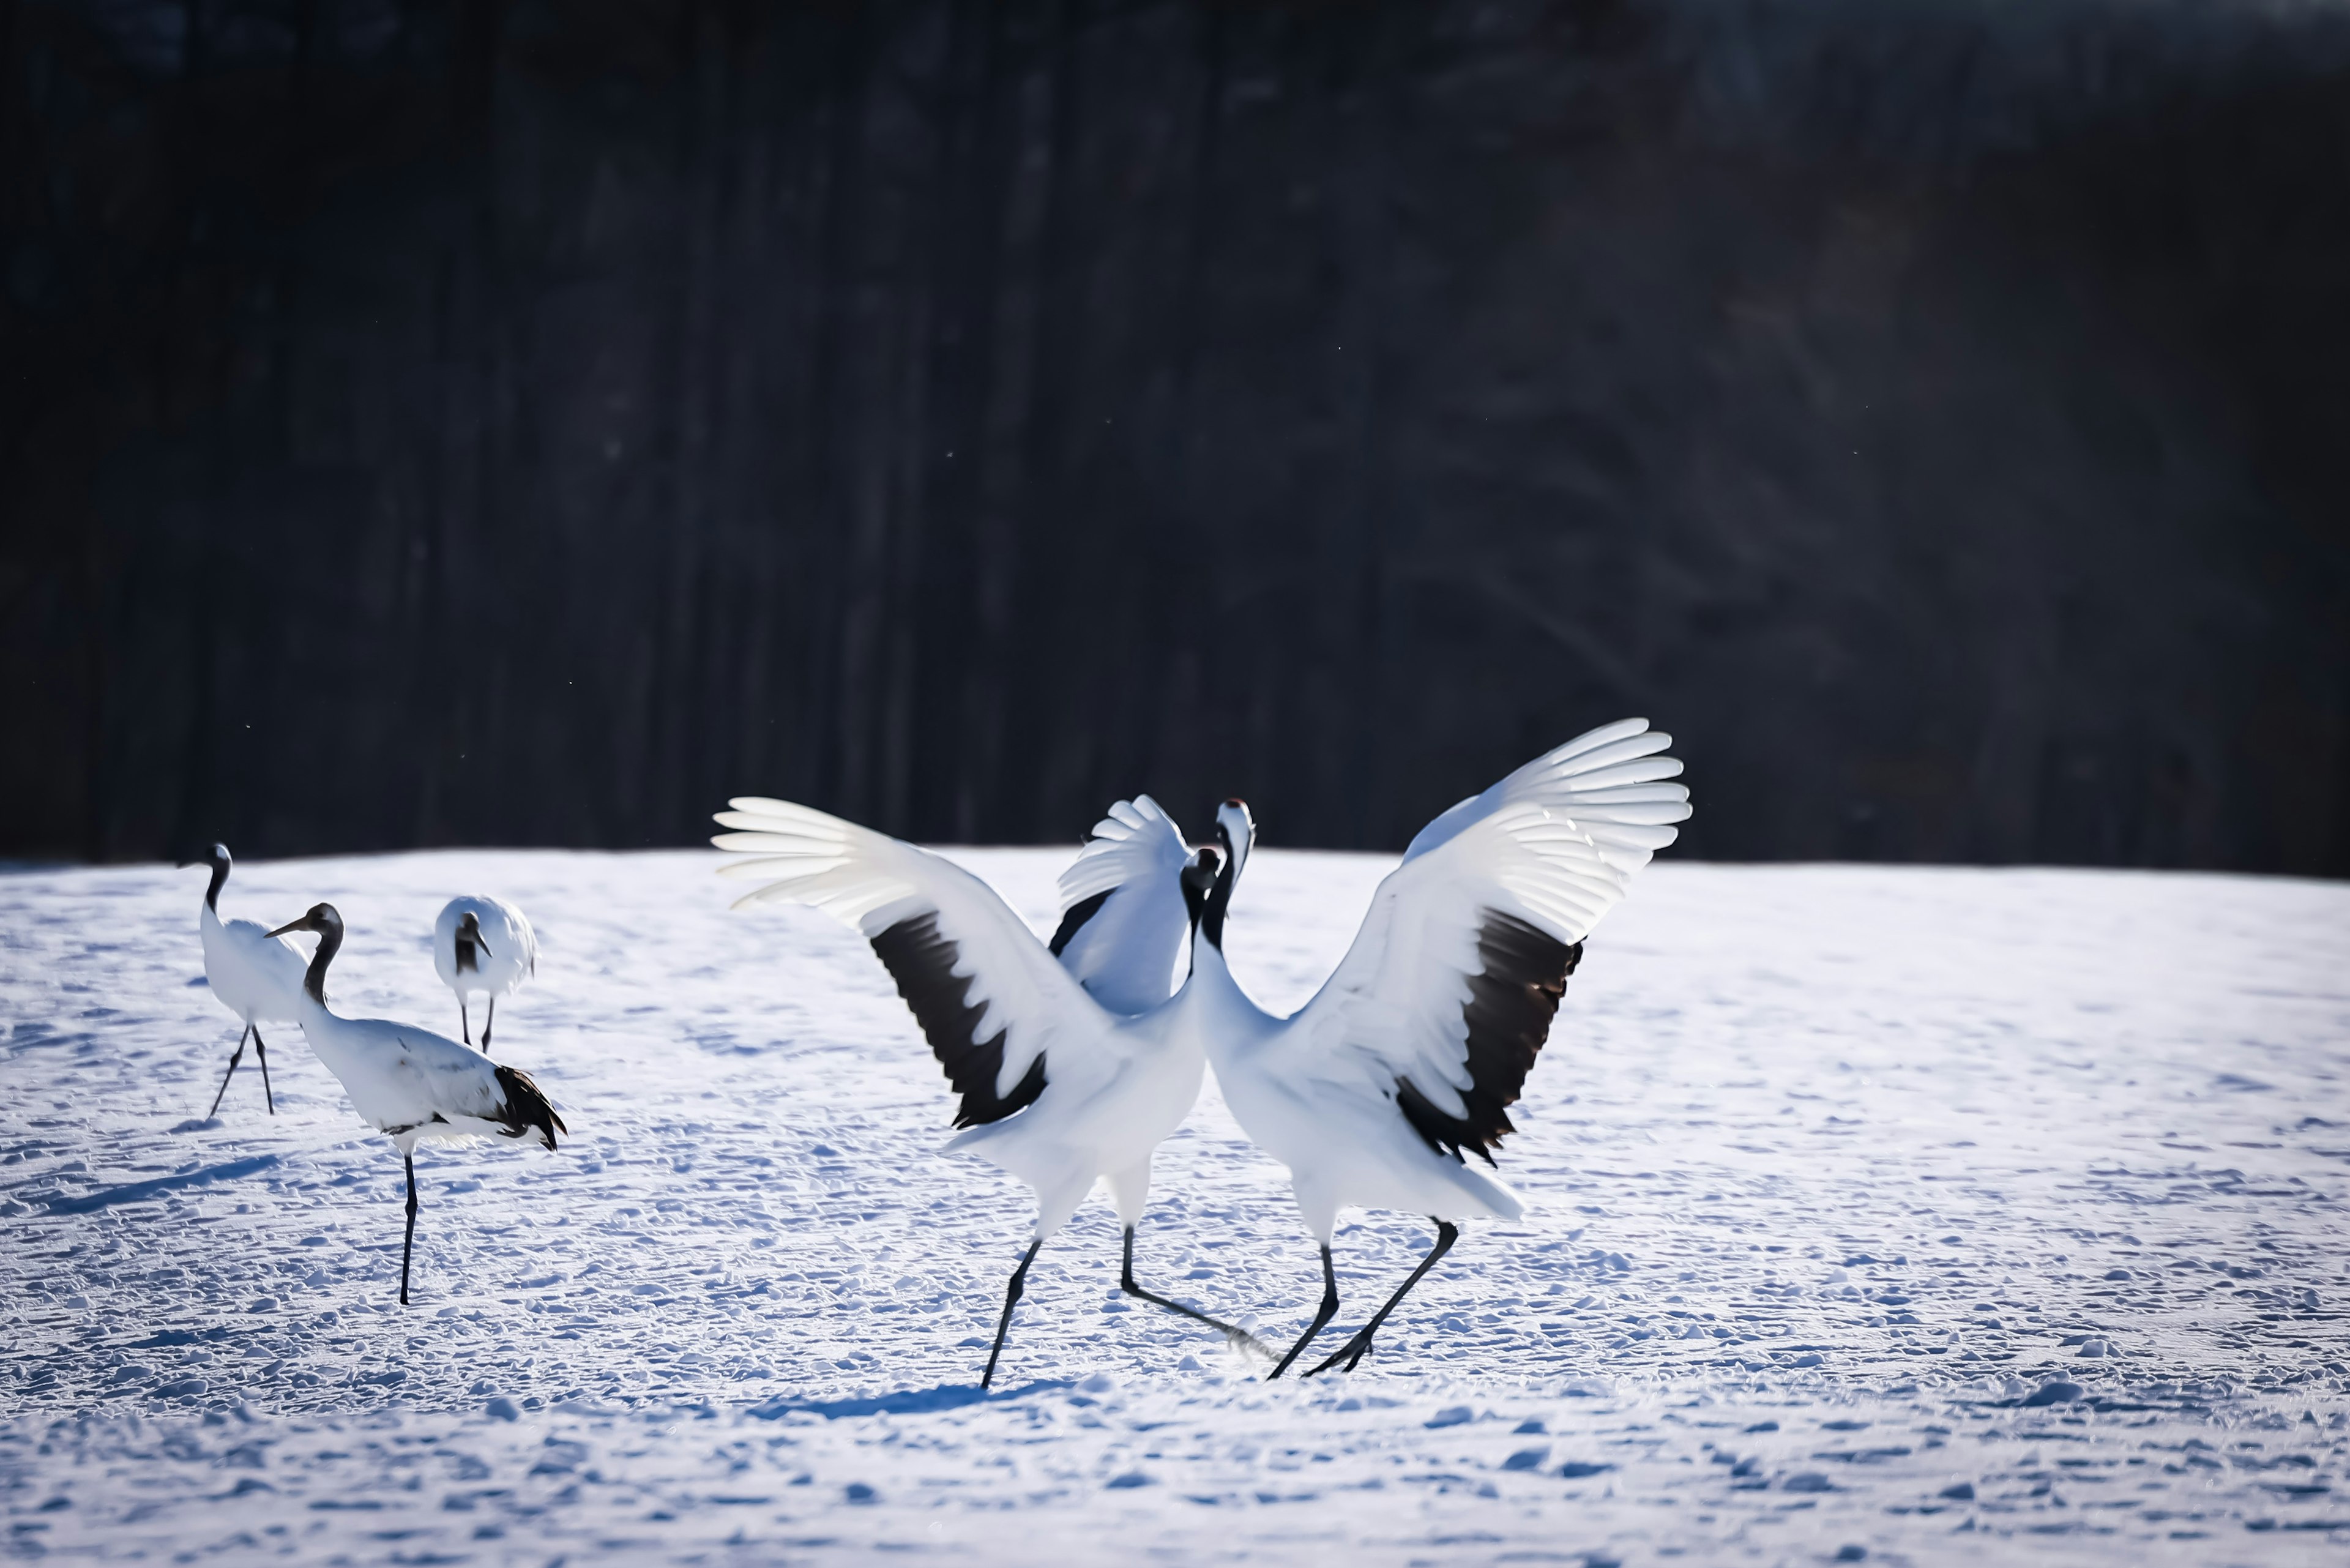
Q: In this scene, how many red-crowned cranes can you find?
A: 5